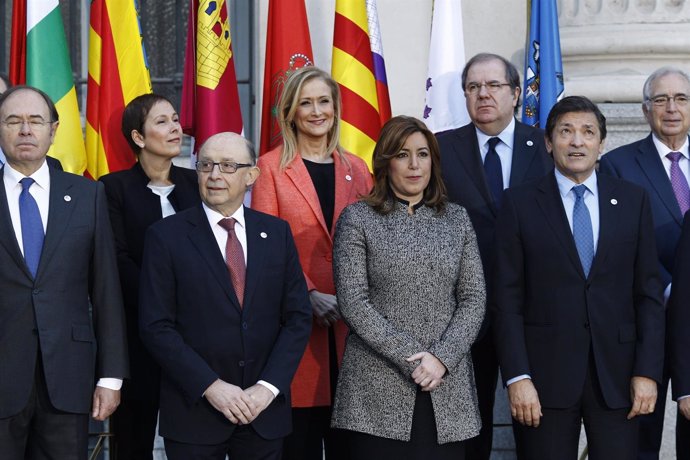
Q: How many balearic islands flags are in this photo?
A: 1